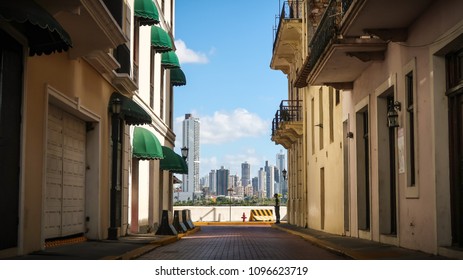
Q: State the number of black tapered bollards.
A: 3